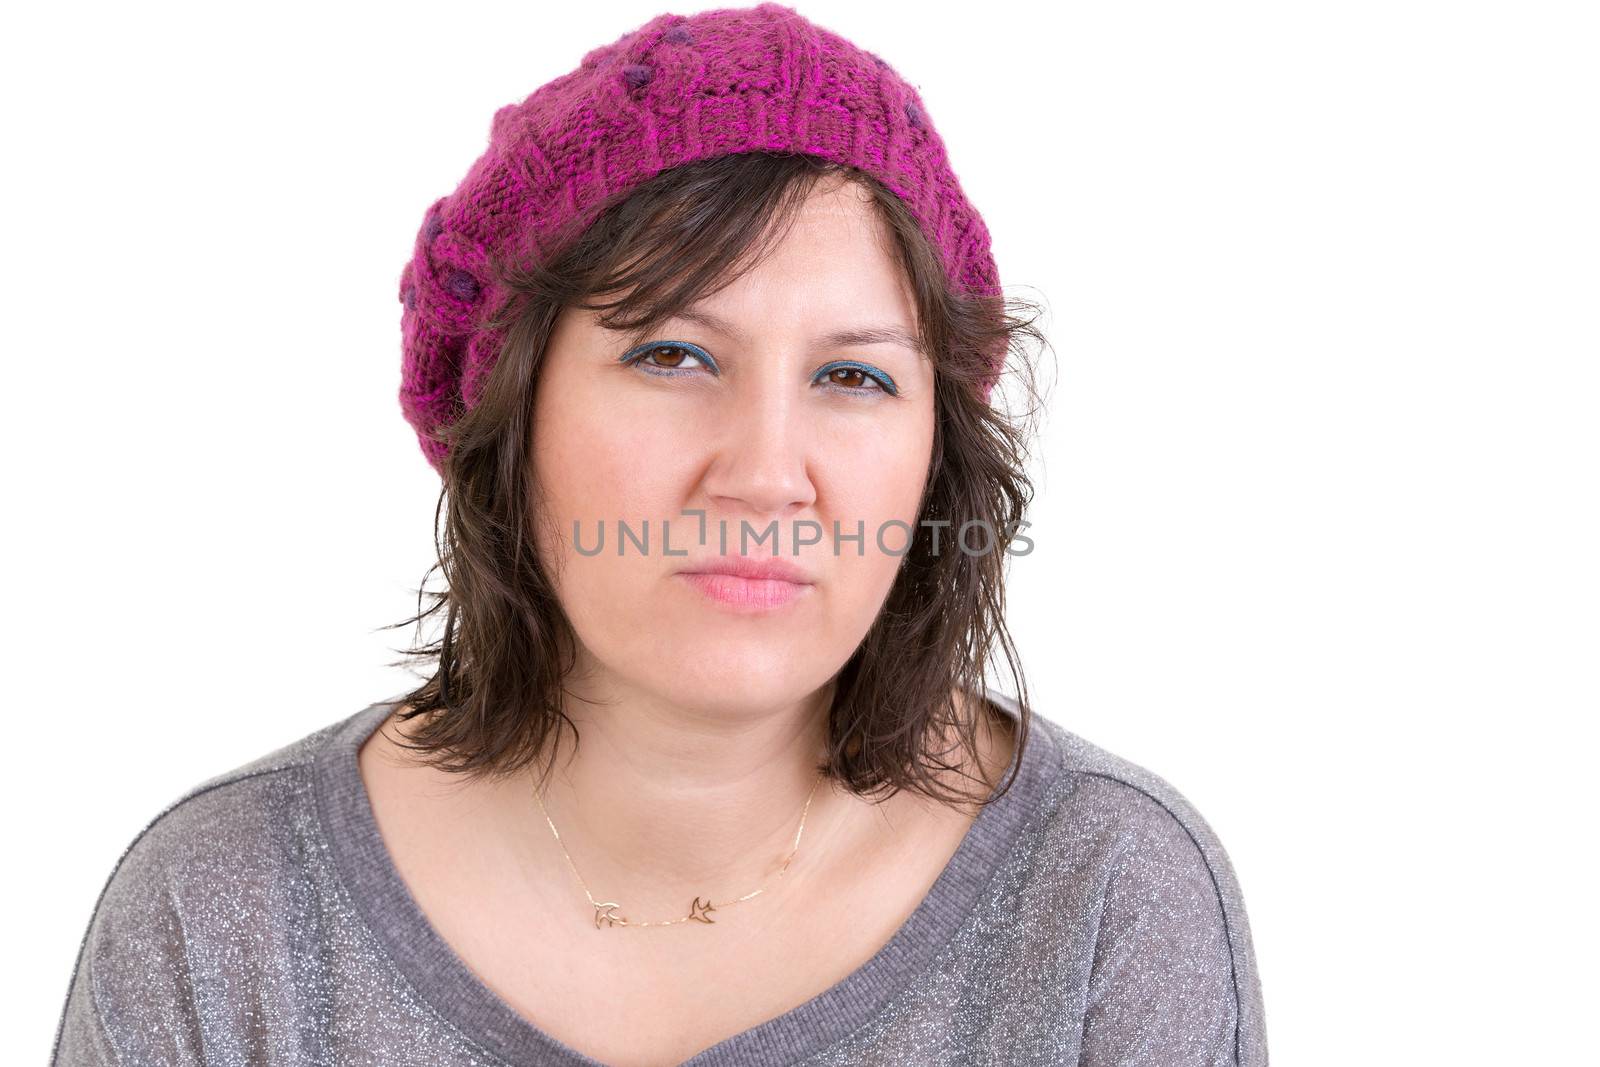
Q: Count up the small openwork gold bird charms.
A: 2